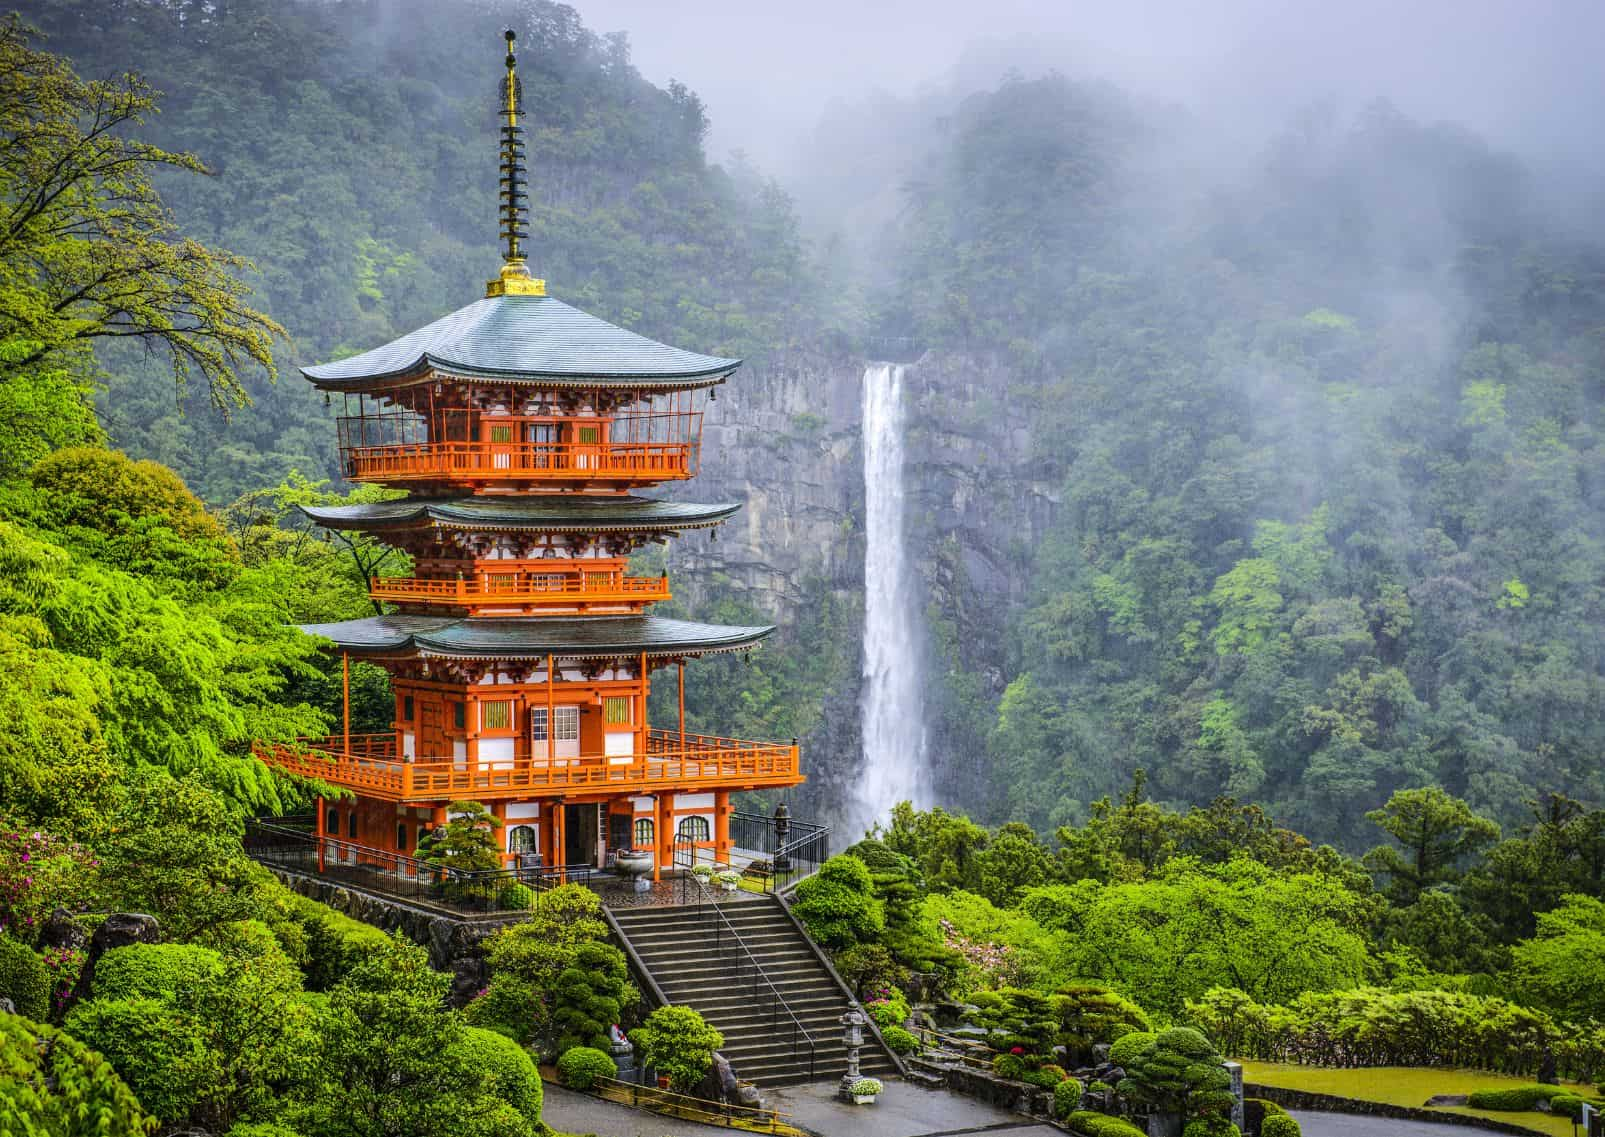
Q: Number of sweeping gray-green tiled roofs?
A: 3